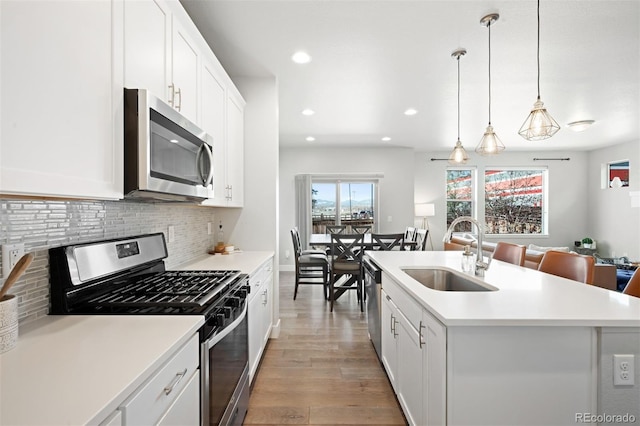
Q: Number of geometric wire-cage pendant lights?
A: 3